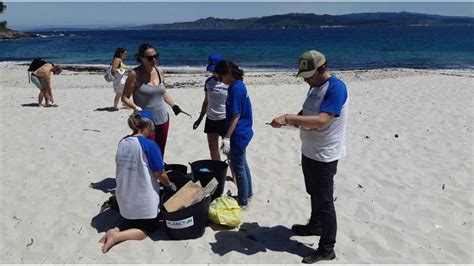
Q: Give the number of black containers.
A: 3